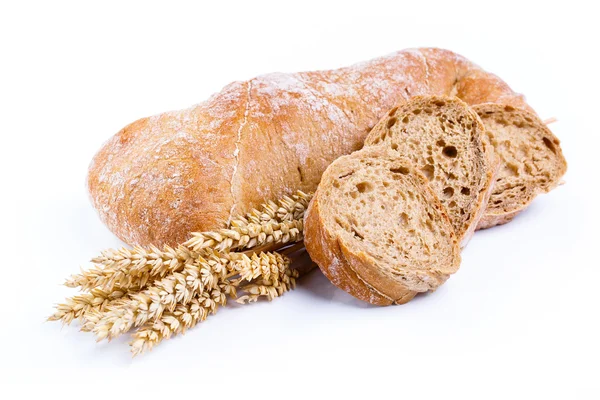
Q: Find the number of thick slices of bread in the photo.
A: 3